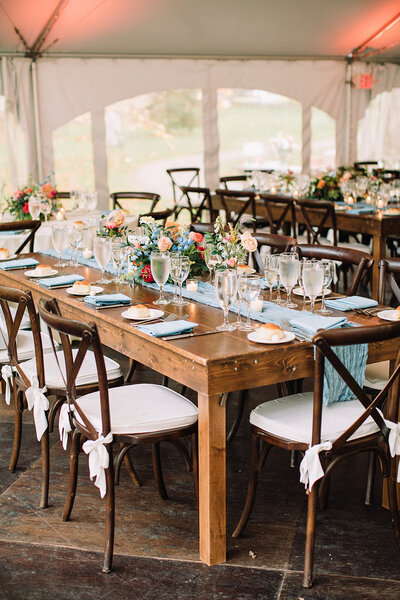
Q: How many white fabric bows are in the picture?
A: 6